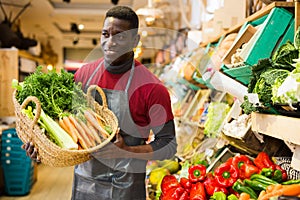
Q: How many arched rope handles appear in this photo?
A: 2